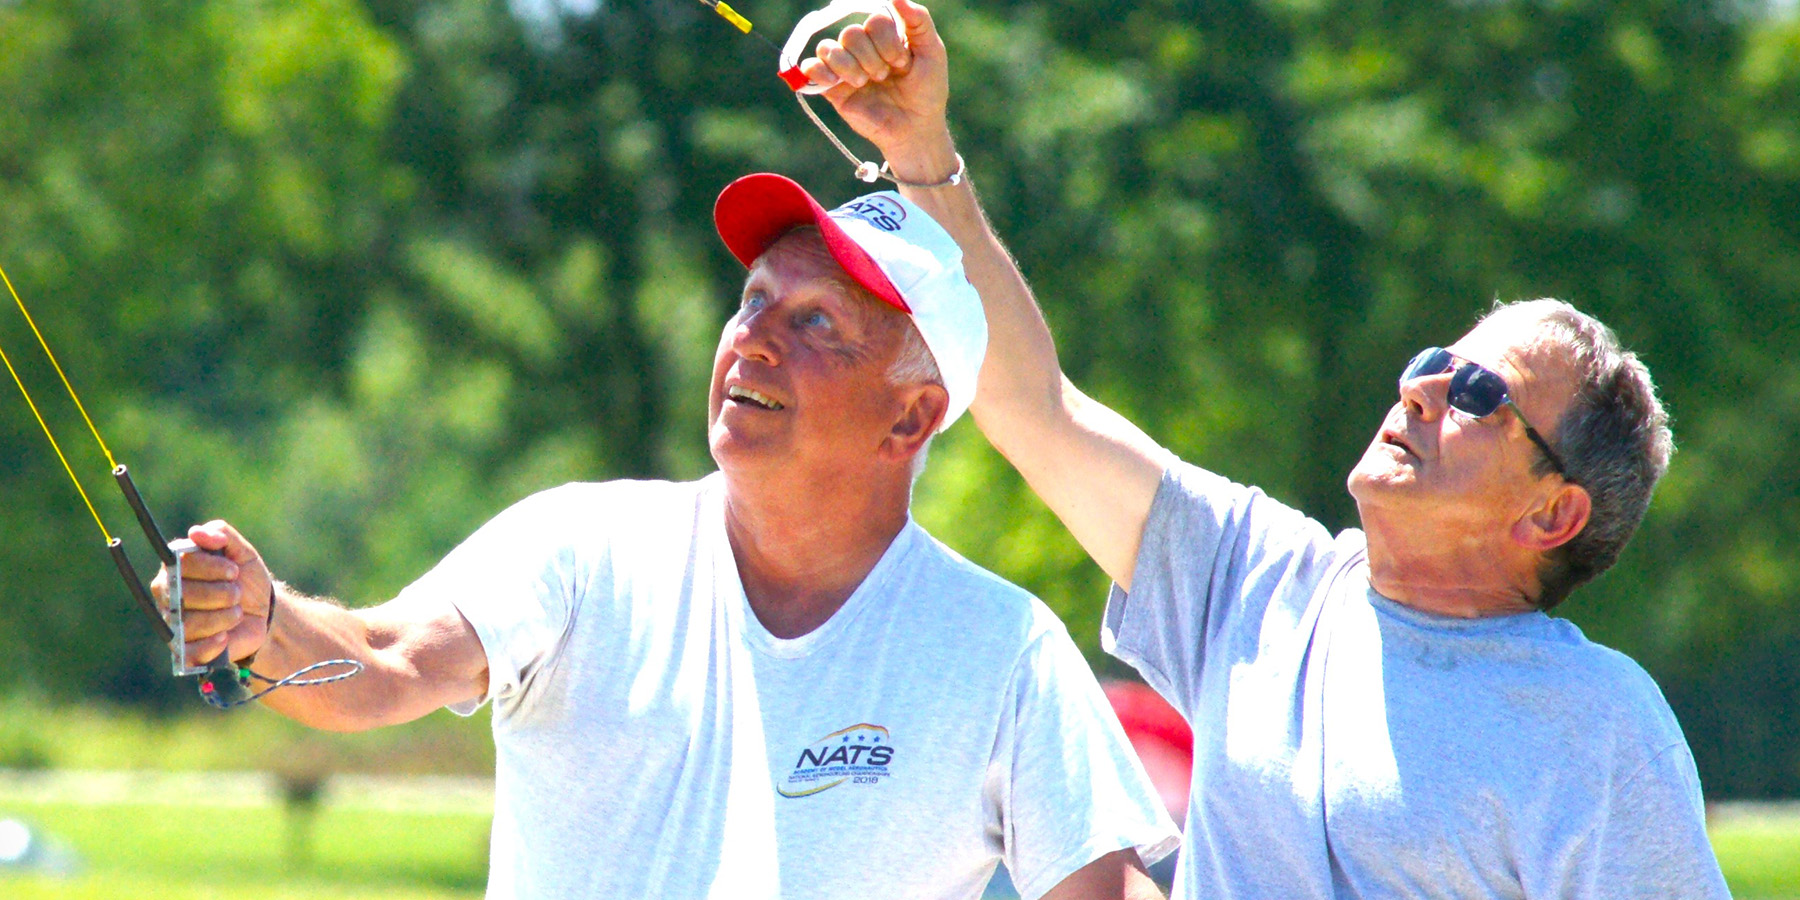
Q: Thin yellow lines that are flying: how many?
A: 2